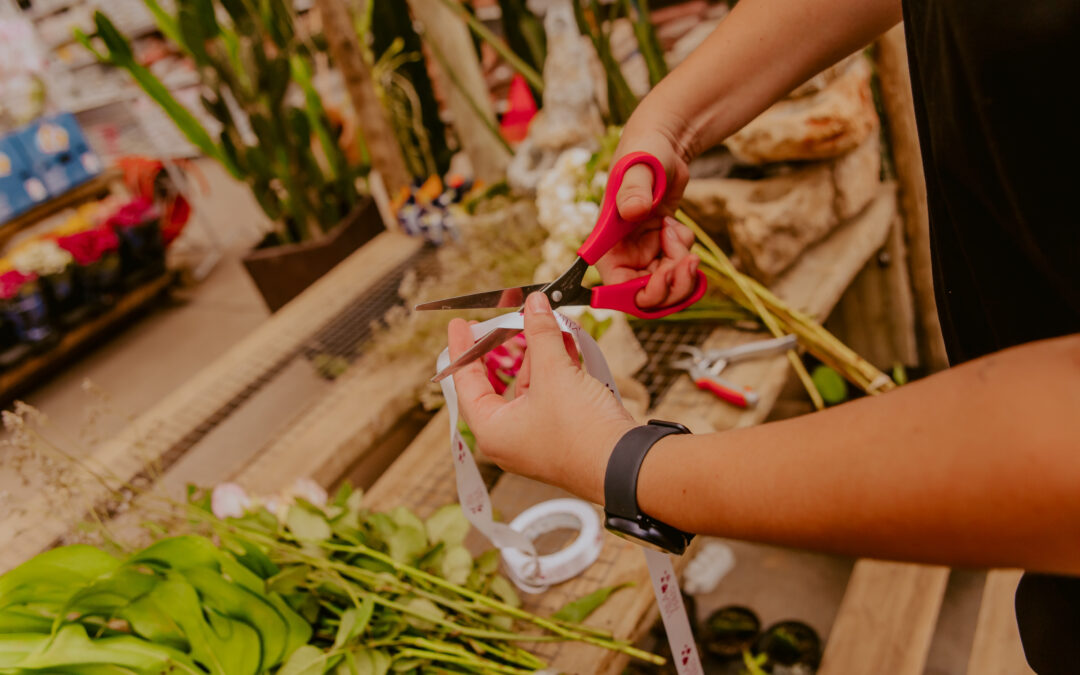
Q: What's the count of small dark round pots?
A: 2